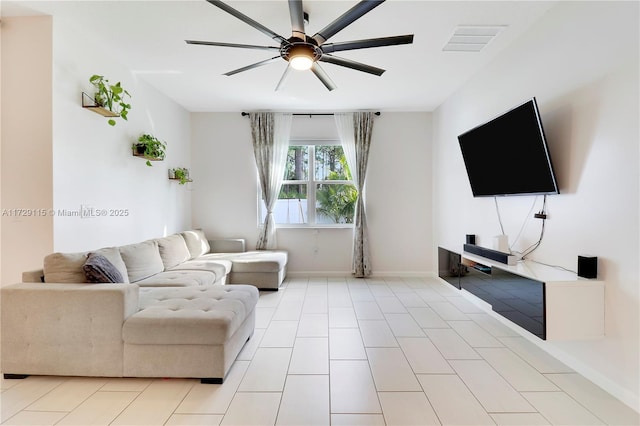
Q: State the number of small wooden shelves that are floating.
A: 3